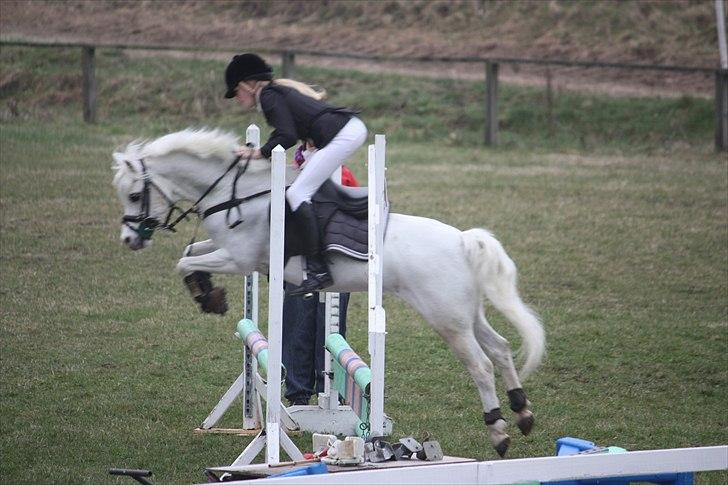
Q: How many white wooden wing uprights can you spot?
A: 4